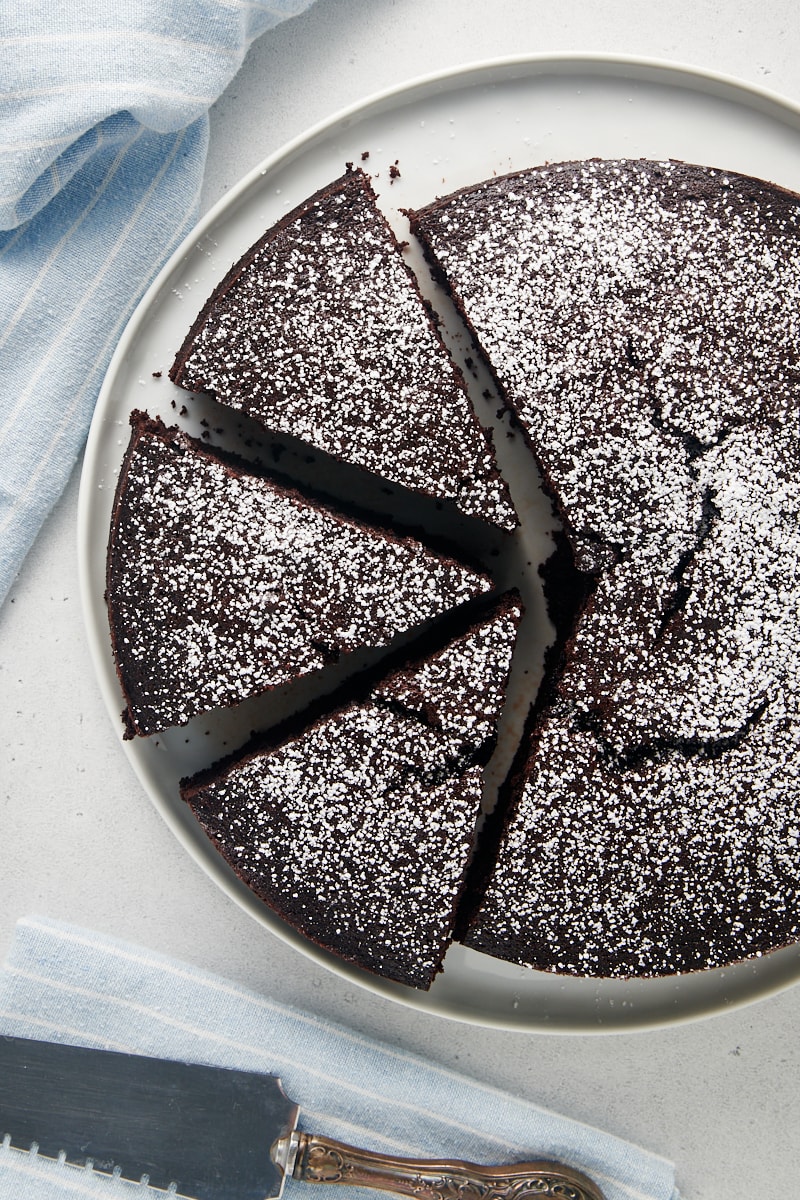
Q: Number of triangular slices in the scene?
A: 3